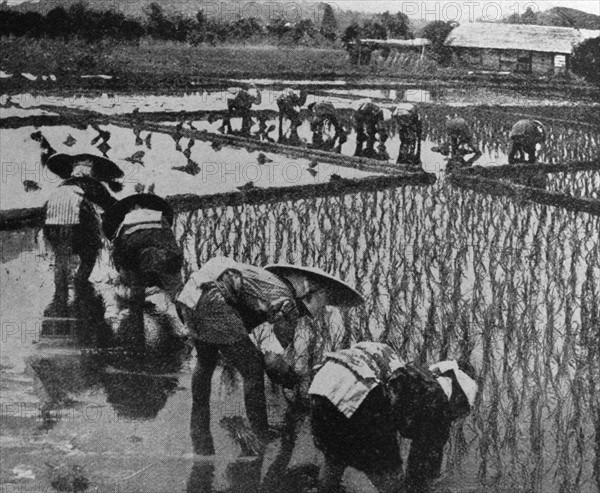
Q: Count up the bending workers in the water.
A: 11